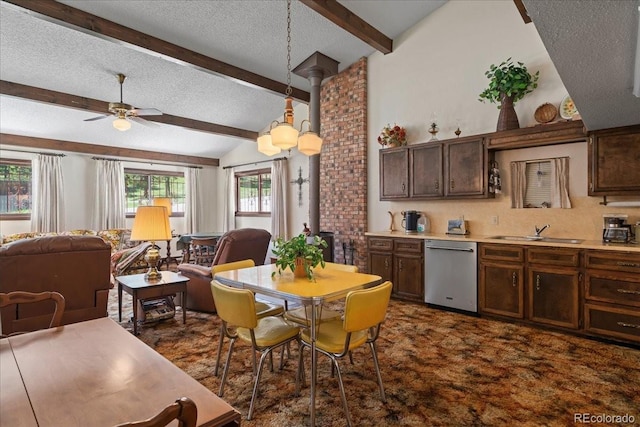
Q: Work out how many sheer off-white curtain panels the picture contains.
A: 5